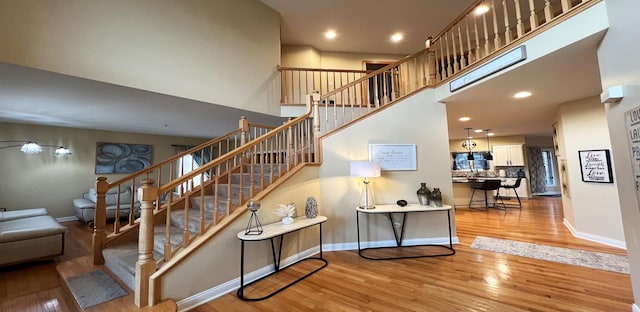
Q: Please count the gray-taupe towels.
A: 0